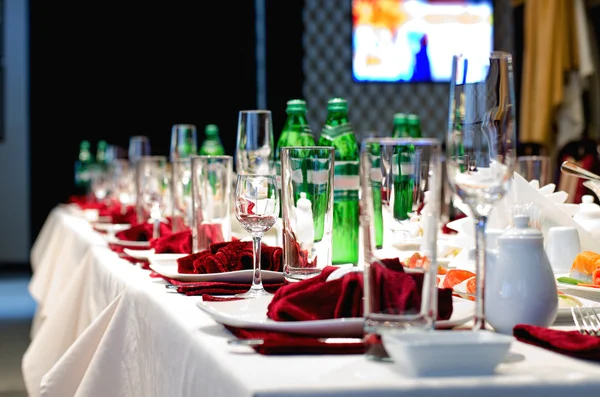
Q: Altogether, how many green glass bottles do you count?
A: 7